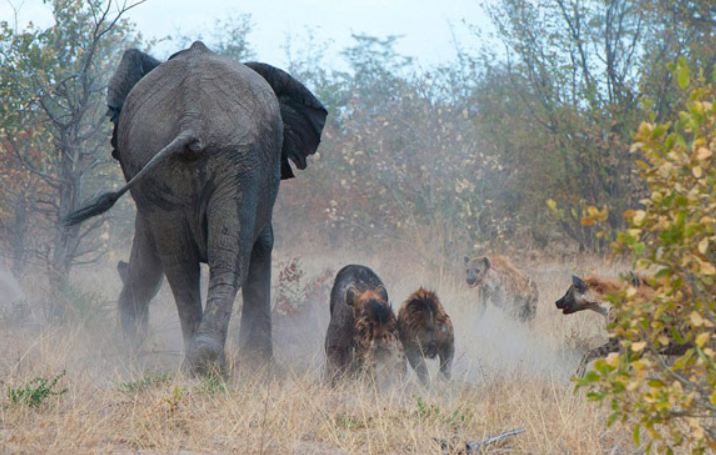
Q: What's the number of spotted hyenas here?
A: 4